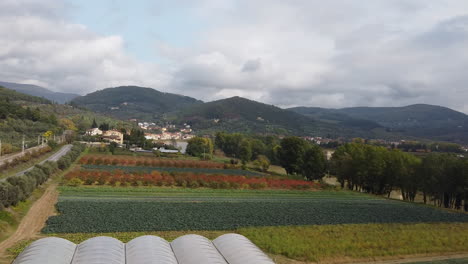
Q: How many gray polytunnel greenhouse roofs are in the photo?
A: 5